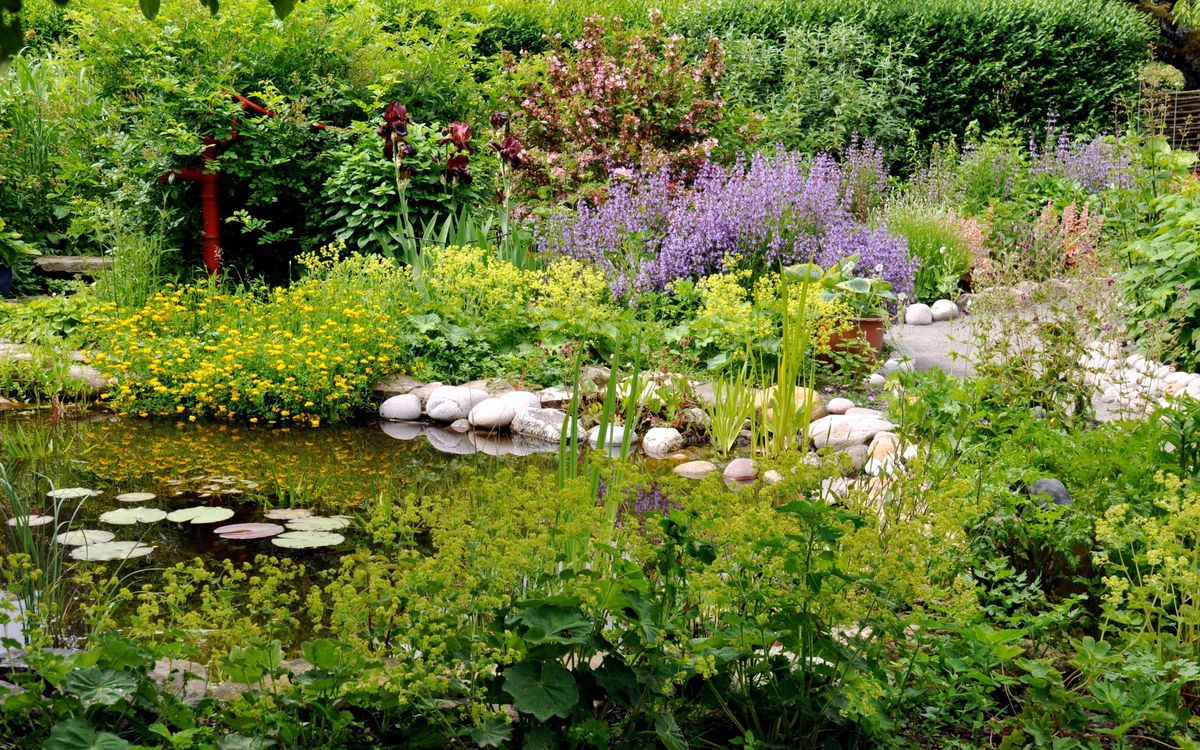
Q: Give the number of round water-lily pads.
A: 11